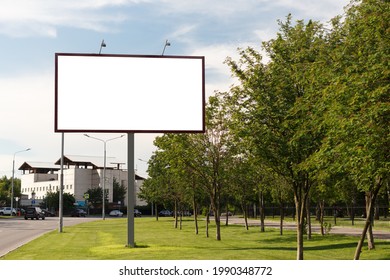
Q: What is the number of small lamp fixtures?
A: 2